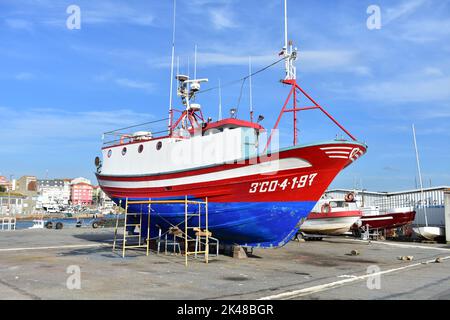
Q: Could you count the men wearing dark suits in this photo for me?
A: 0